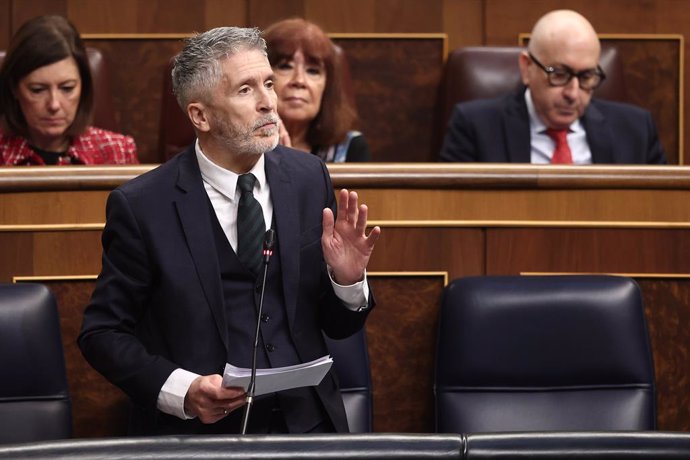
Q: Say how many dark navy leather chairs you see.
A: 3